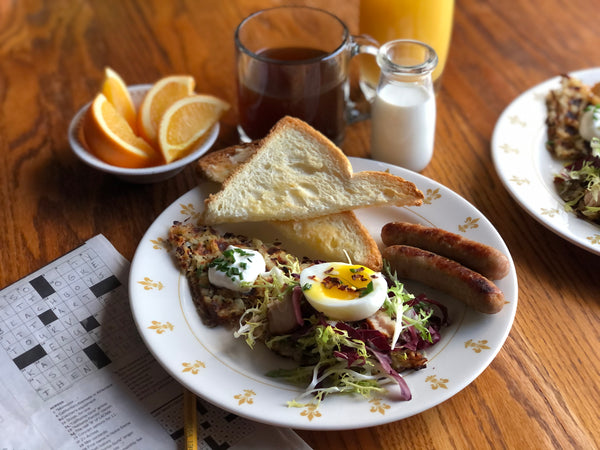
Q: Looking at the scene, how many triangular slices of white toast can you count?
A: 2